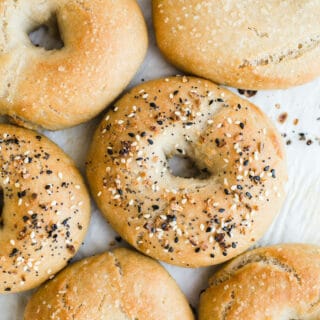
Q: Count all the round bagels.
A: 6